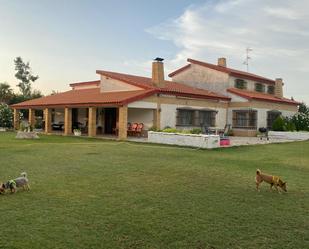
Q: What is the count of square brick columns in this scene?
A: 6